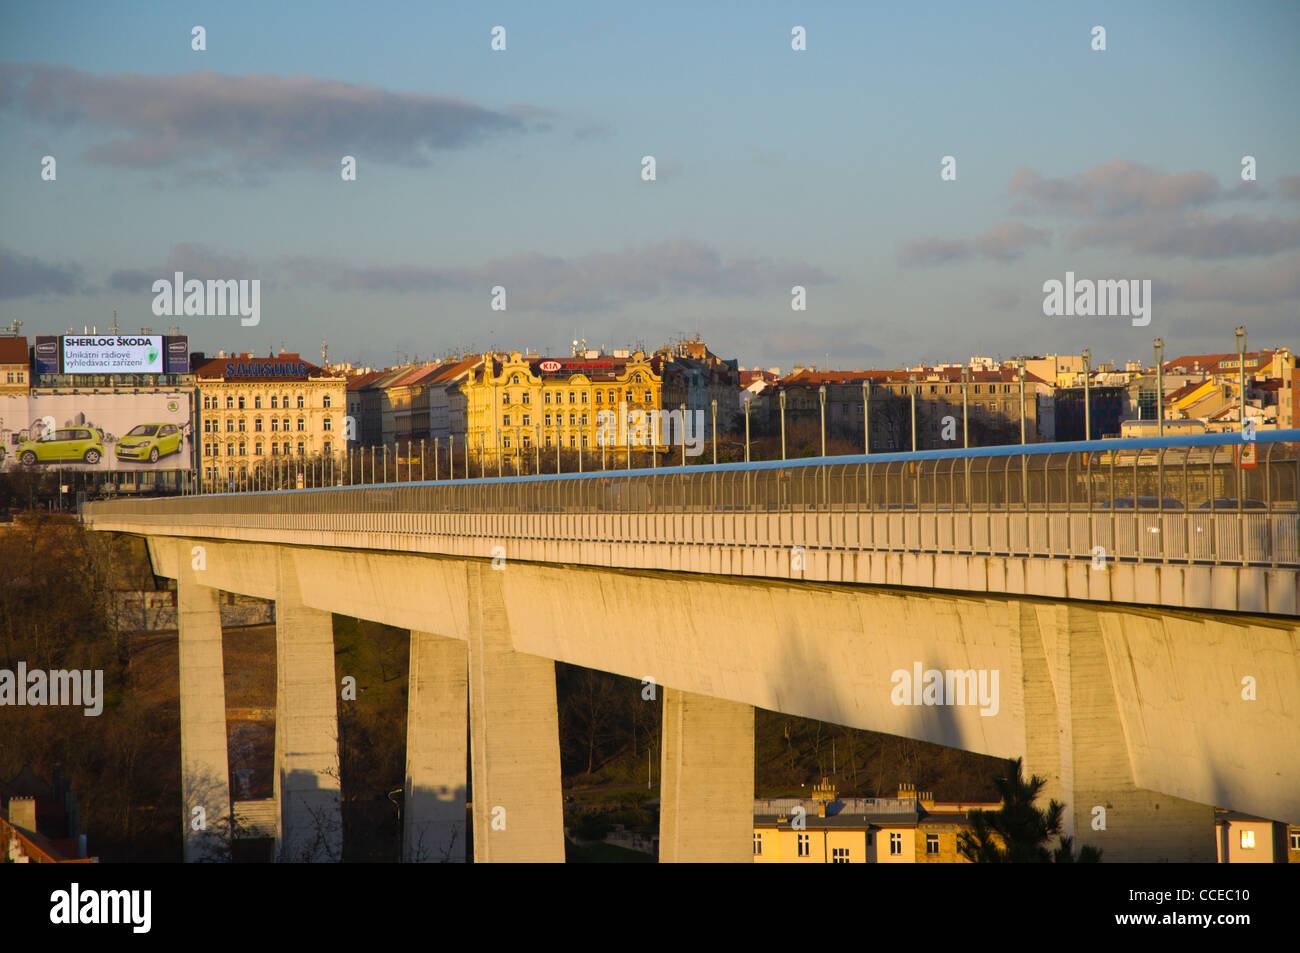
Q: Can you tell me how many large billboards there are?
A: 2